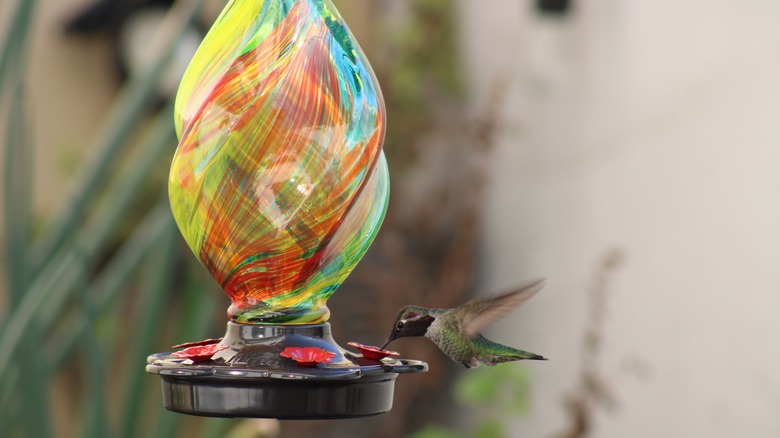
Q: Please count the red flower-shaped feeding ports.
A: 4